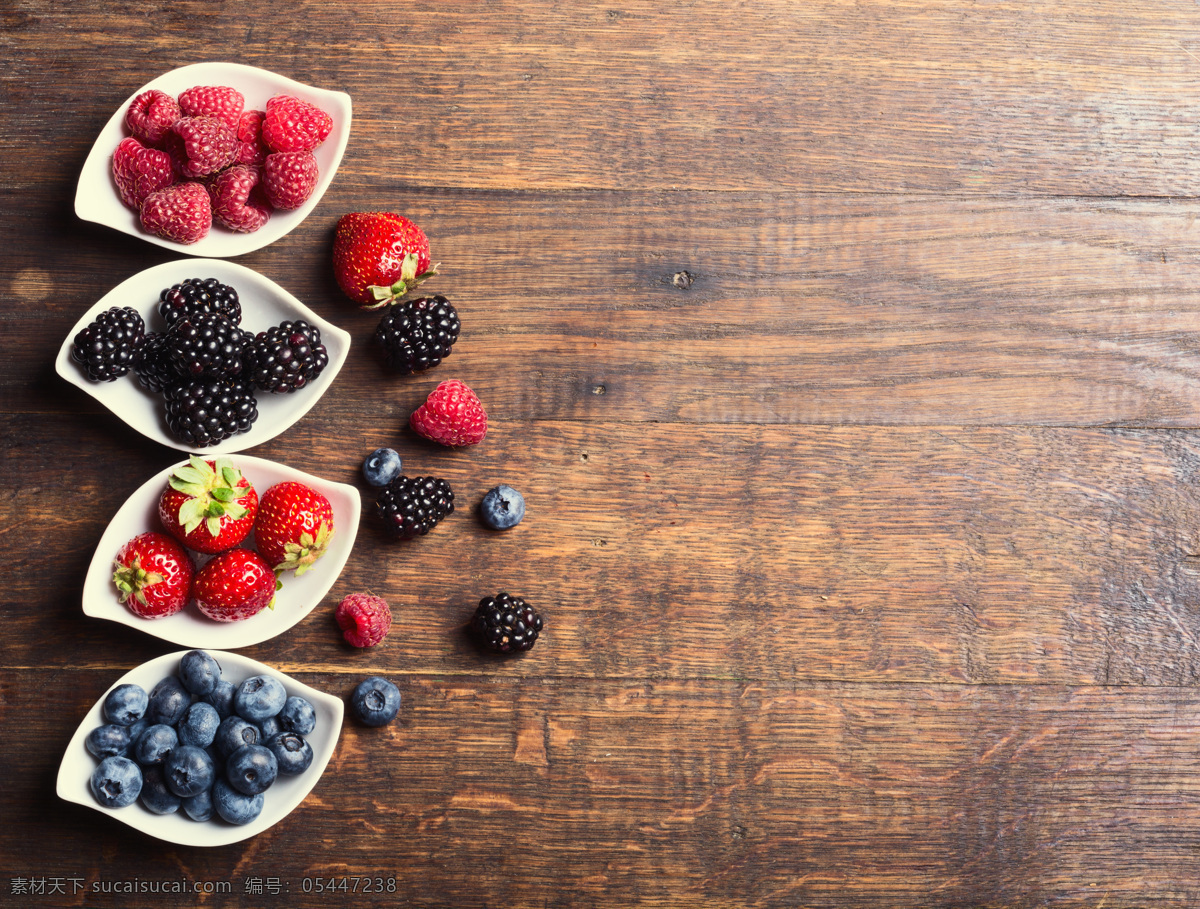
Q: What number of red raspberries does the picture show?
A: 11